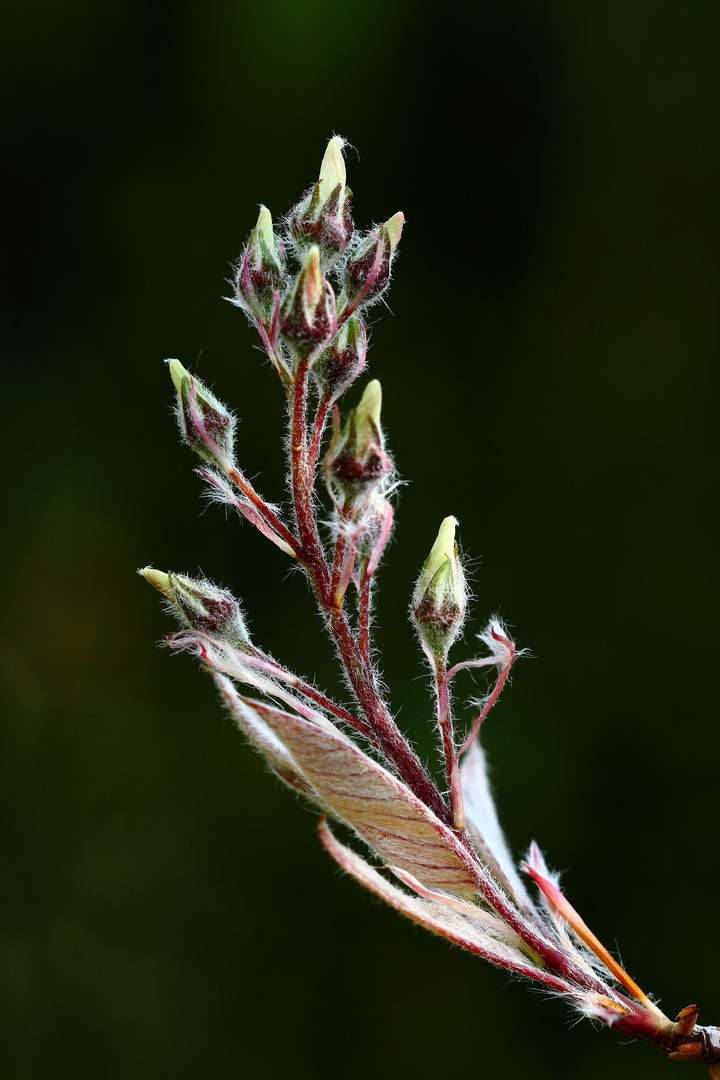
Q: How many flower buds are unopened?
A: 9